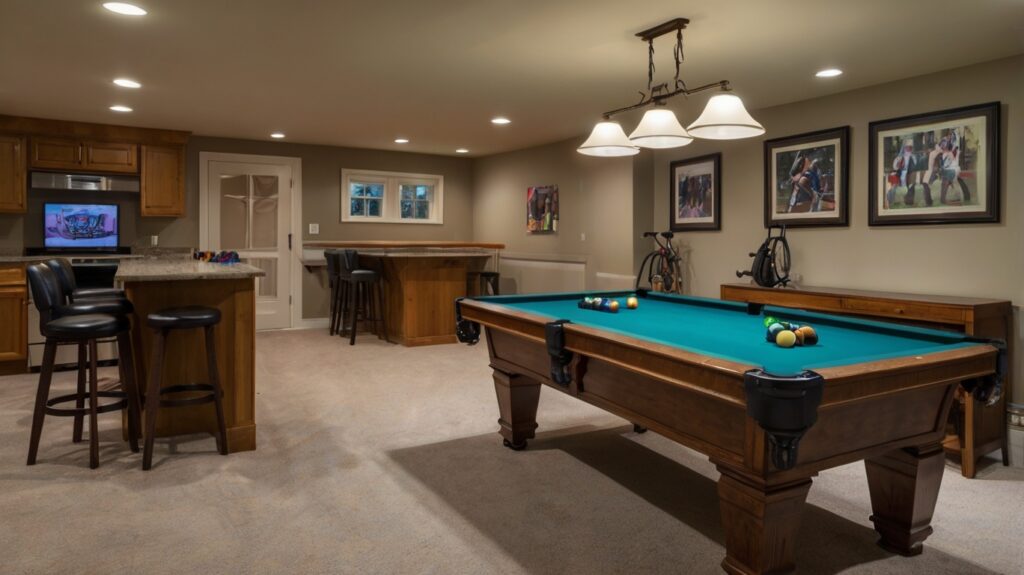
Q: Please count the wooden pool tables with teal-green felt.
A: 1